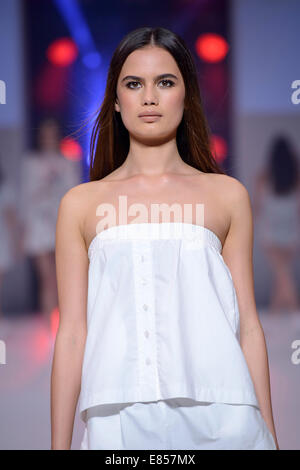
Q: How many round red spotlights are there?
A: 4